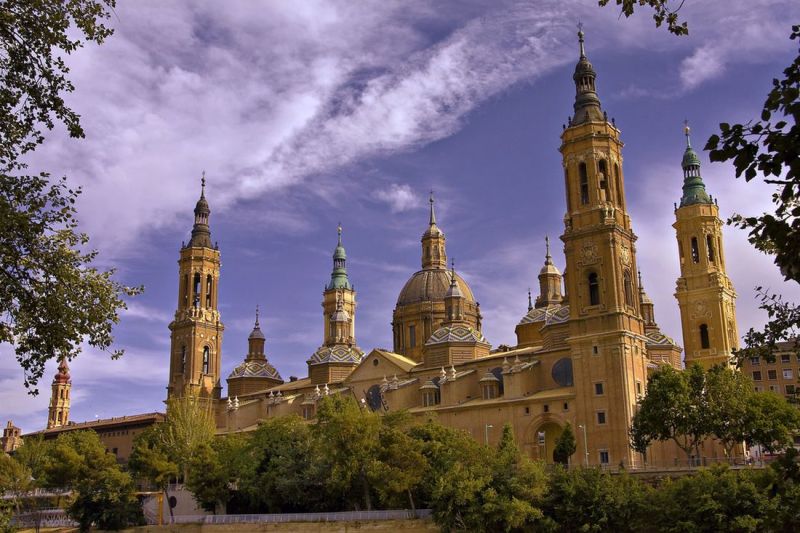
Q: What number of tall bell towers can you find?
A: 4